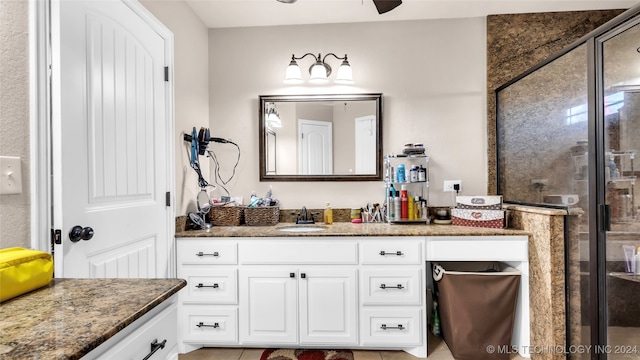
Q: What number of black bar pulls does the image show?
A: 7